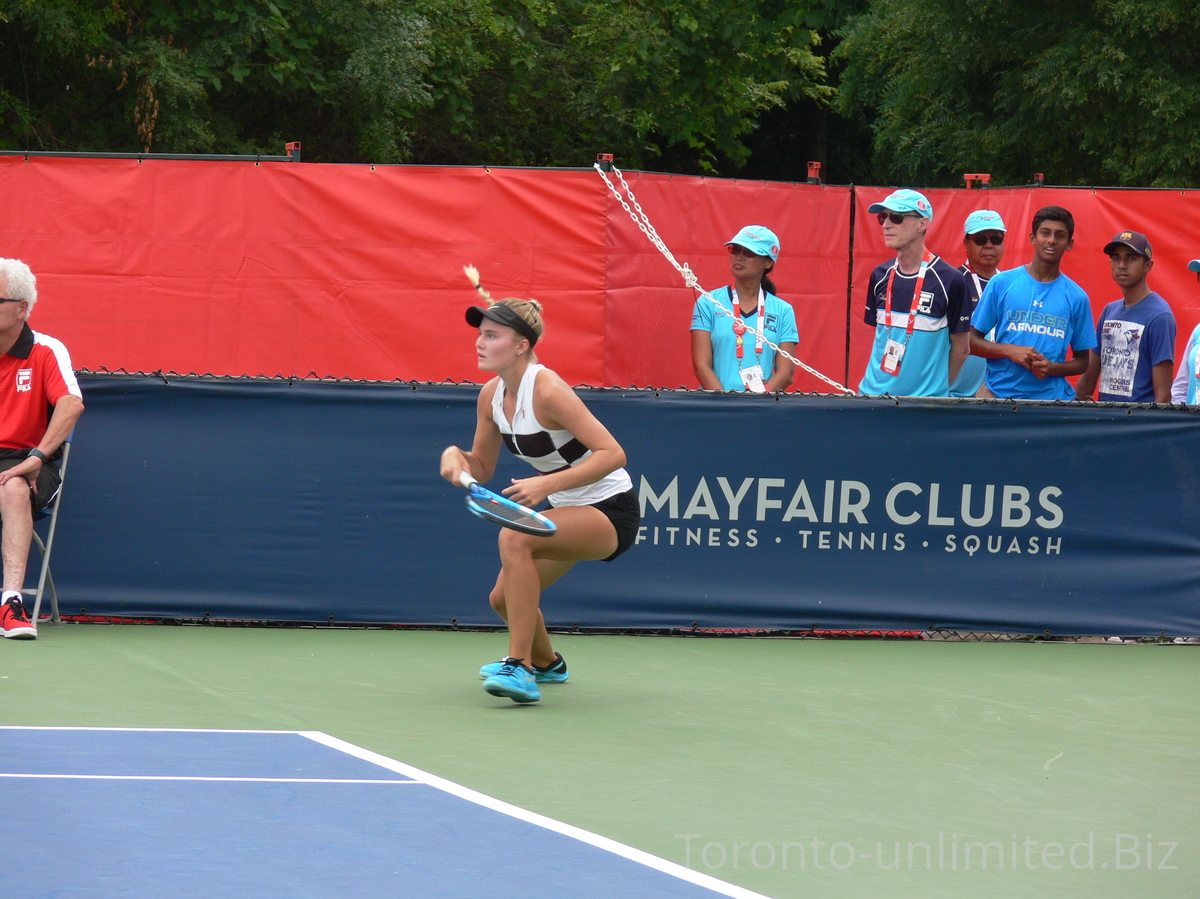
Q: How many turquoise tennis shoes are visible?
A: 2